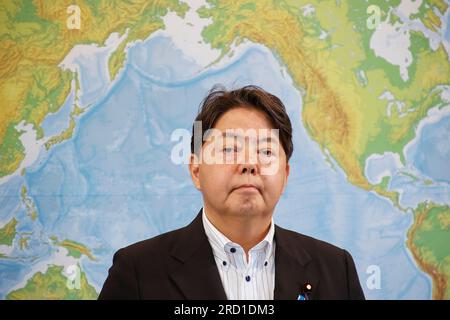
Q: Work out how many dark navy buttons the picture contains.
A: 4